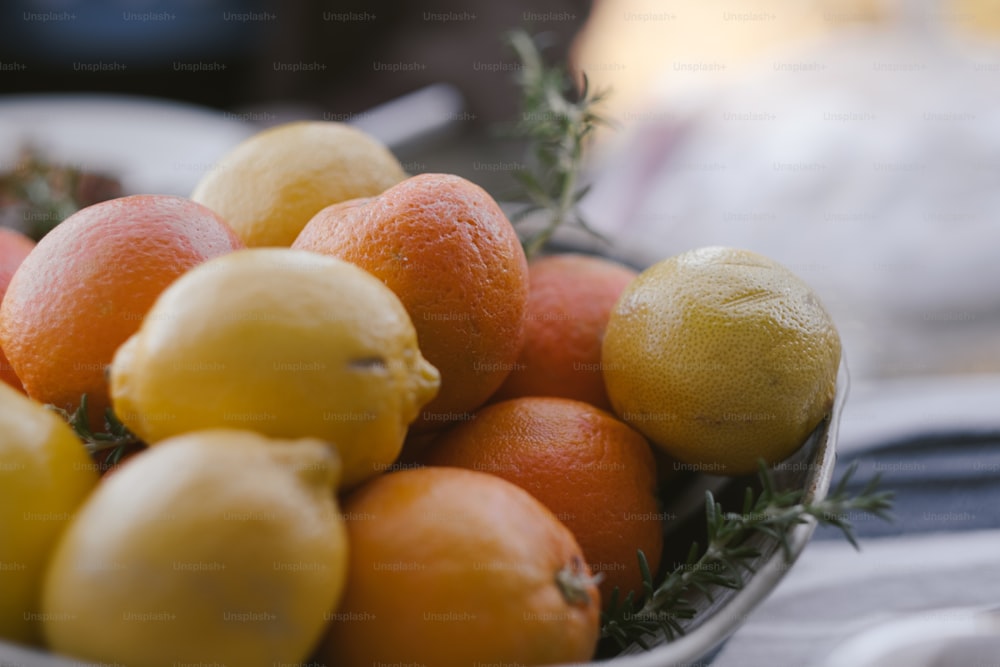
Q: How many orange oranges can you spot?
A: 6